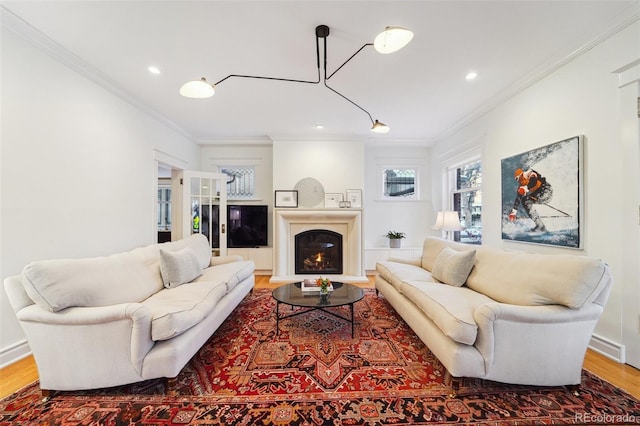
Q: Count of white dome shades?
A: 3